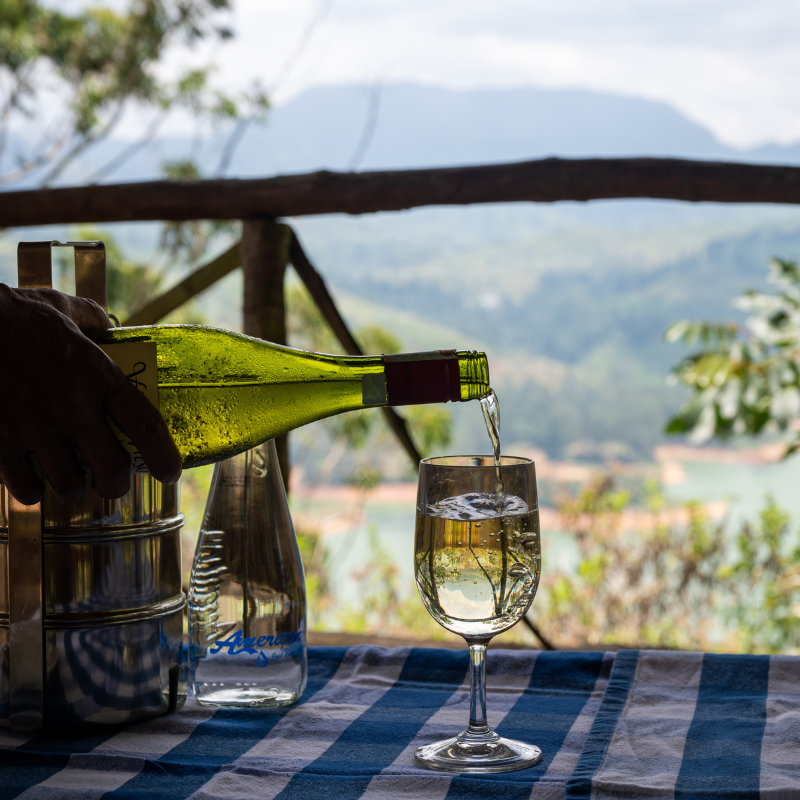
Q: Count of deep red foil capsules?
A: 1